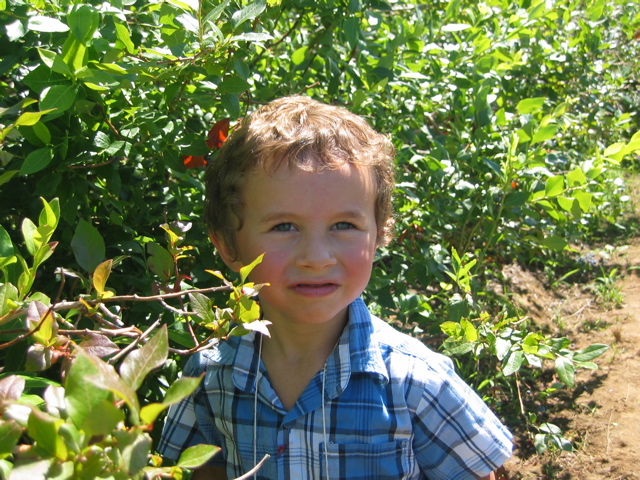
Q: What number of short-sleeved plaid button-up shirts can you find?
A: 1